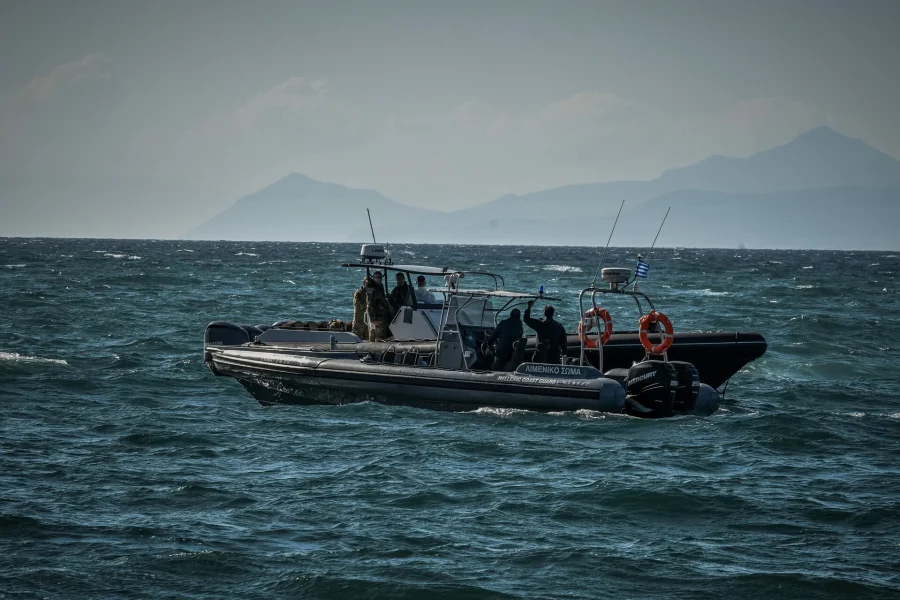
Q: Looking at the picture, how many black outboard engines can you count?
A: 2